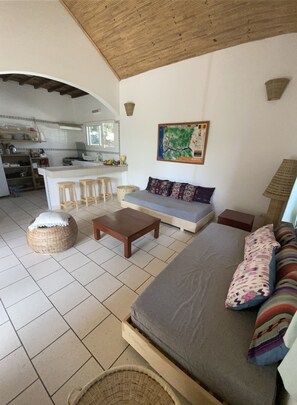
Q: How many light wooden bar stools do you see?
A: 3